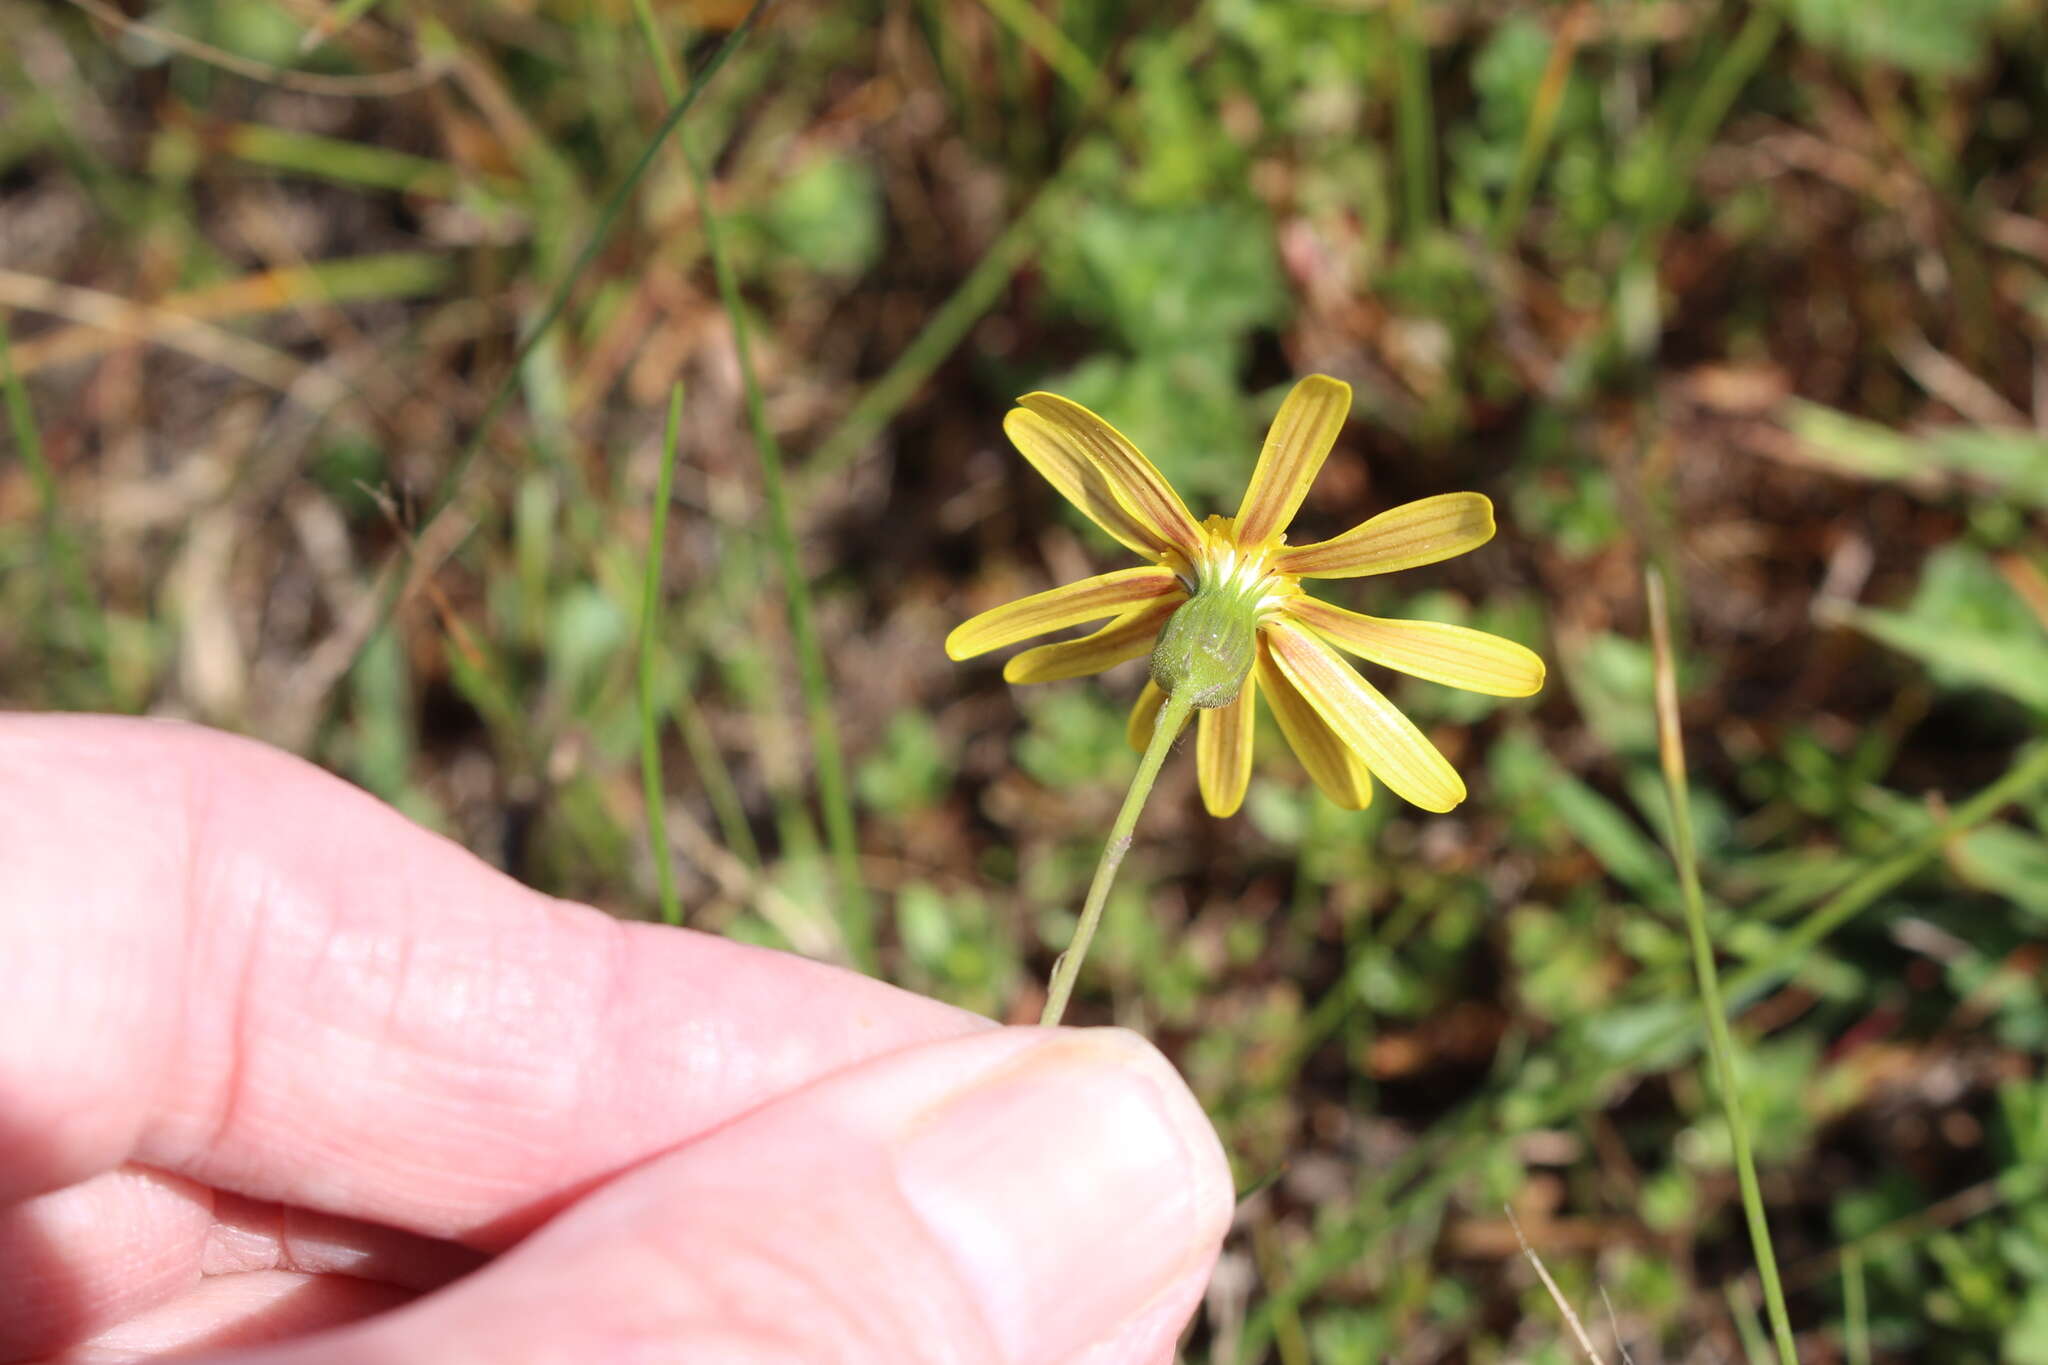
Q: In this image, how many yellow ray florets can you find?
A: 11